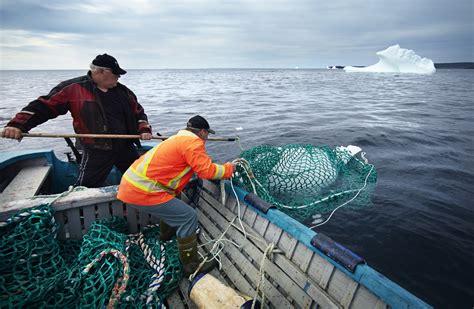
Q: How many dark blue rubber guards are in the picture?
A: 2